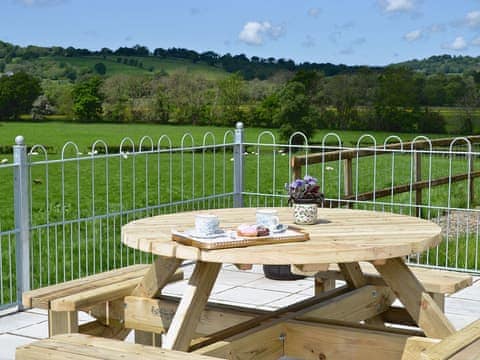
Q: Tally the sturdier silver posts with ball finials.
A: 2